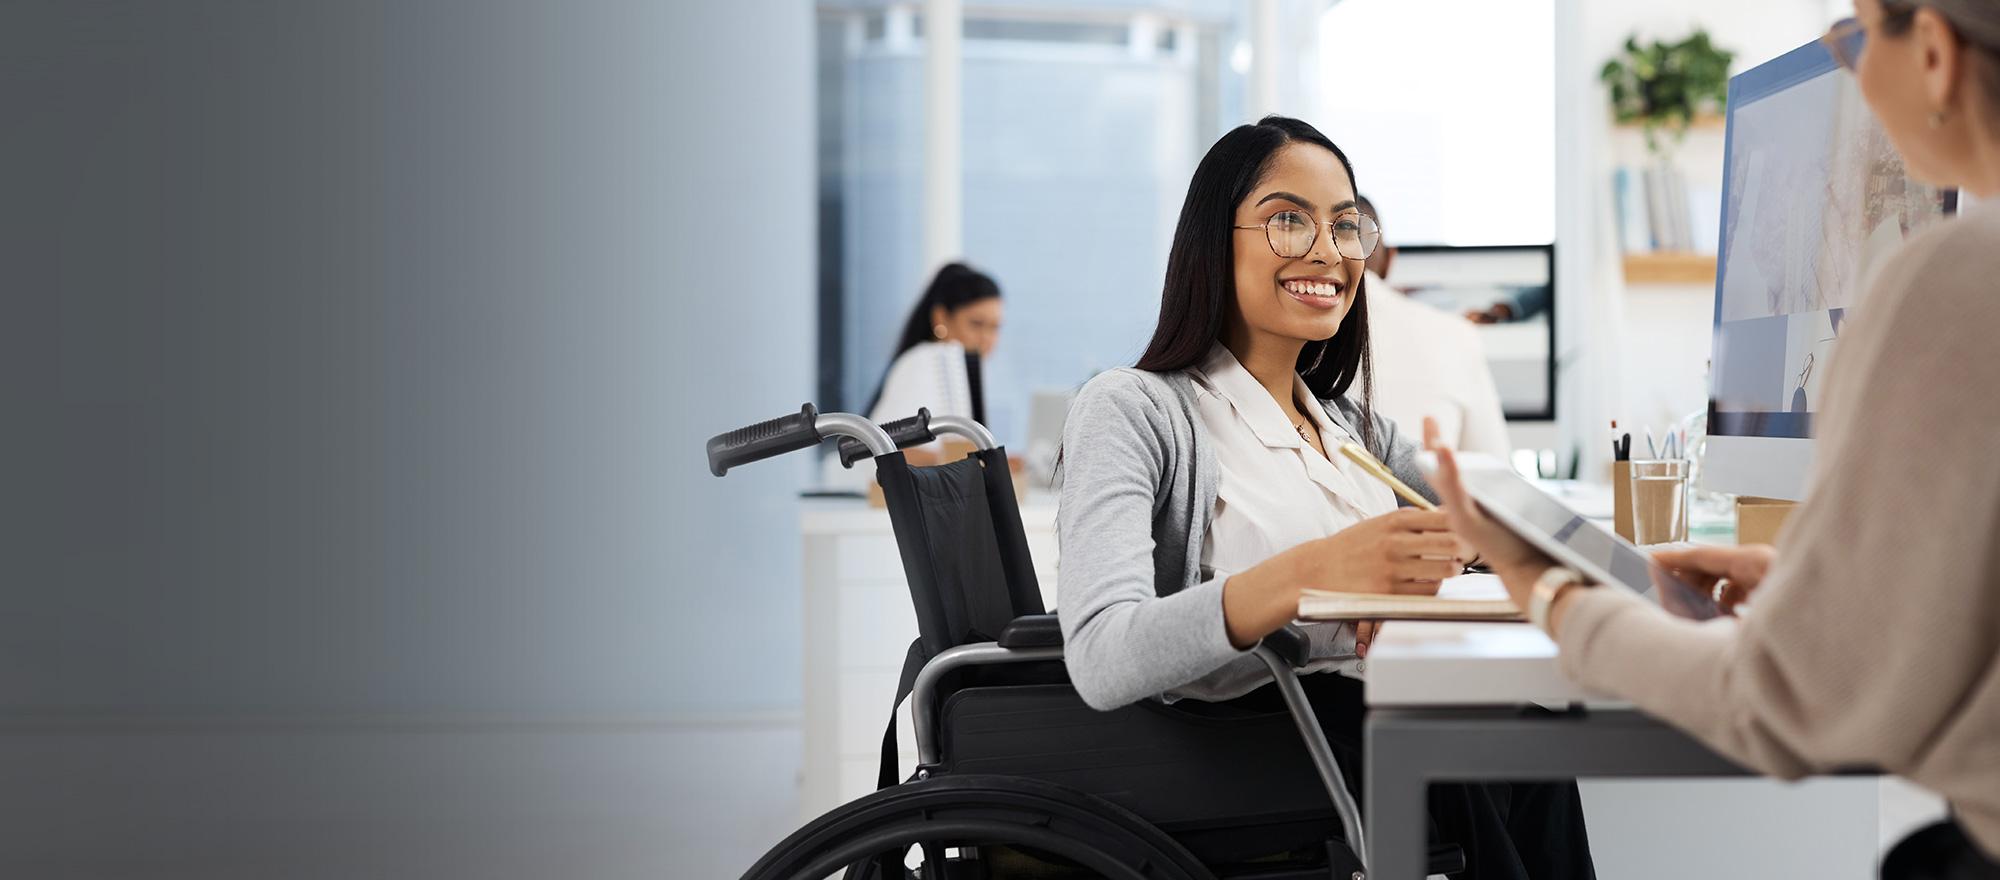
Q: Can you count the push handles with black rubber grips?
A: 2